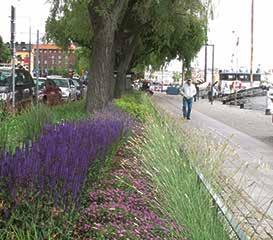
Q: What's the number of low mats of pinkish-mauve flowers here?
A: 1